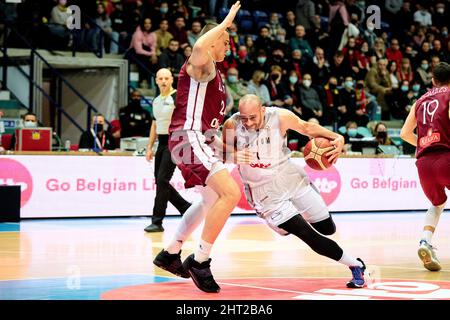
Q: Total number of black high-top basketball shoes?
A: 2